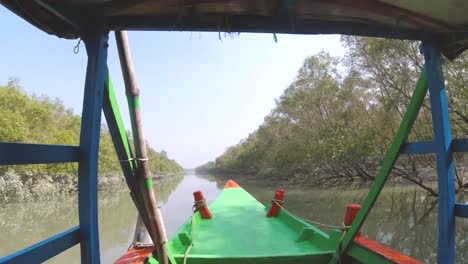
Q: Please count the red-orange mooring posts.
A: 3